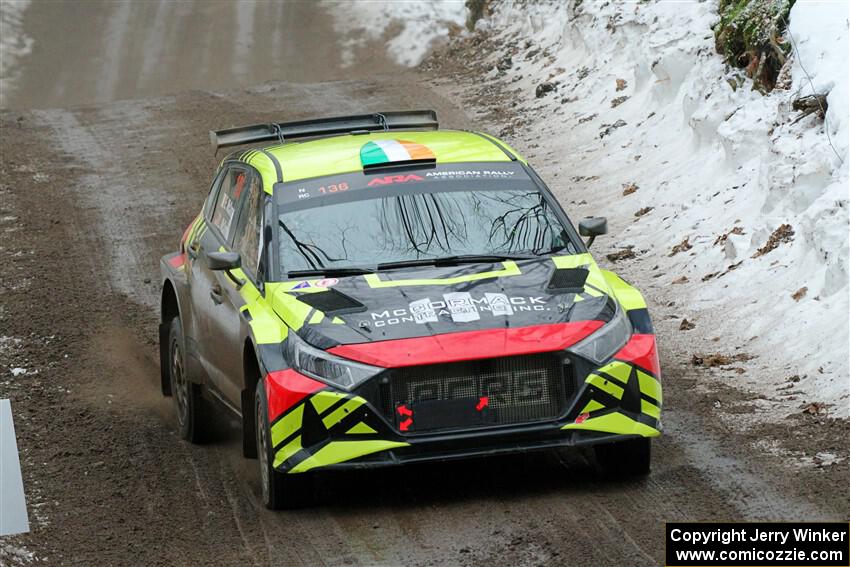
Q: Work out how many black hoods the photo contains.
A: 1